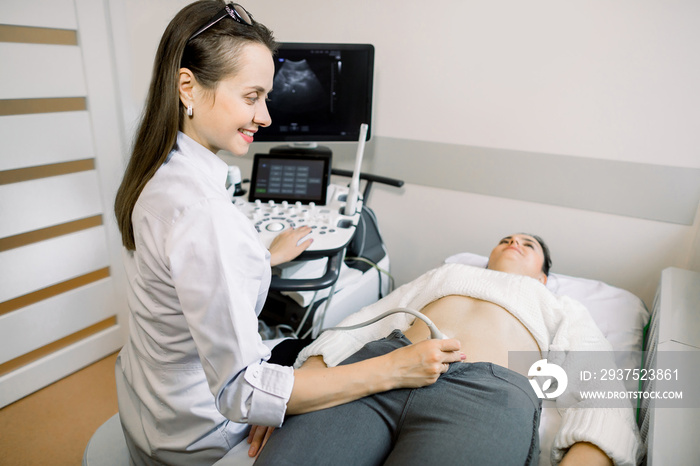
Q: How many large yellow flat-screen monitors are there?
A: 0